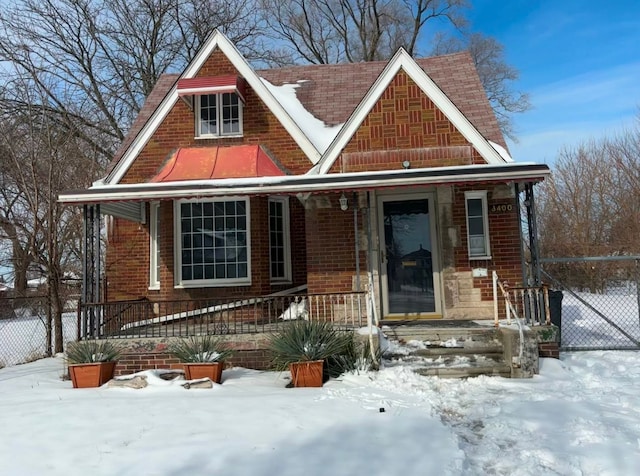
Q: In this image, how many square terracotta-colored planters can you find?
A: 3